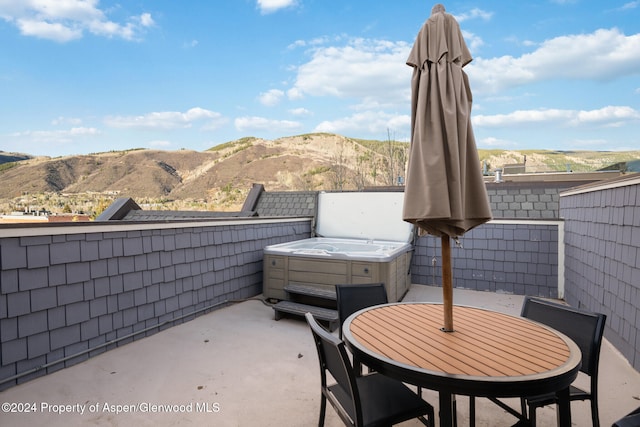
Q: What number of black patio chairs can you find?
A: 3